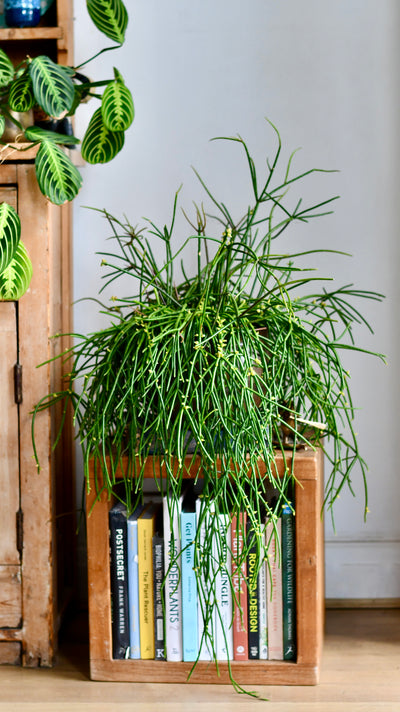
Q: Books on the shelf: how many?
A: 13